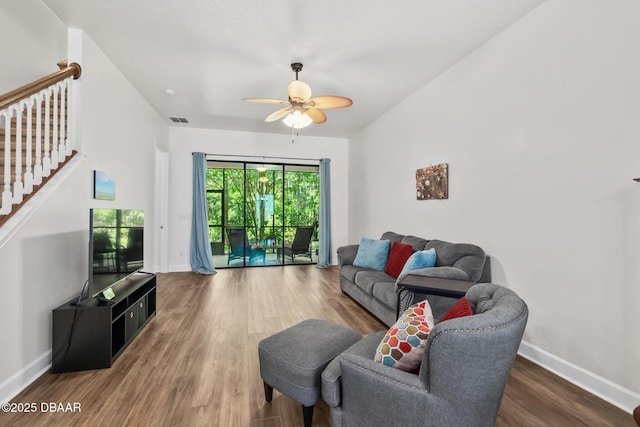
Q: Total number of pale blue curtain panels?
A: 2